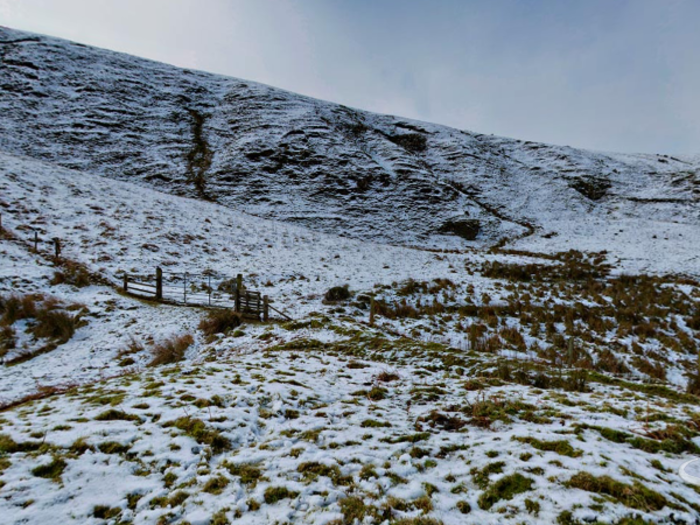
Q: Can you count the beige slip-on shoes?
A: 0